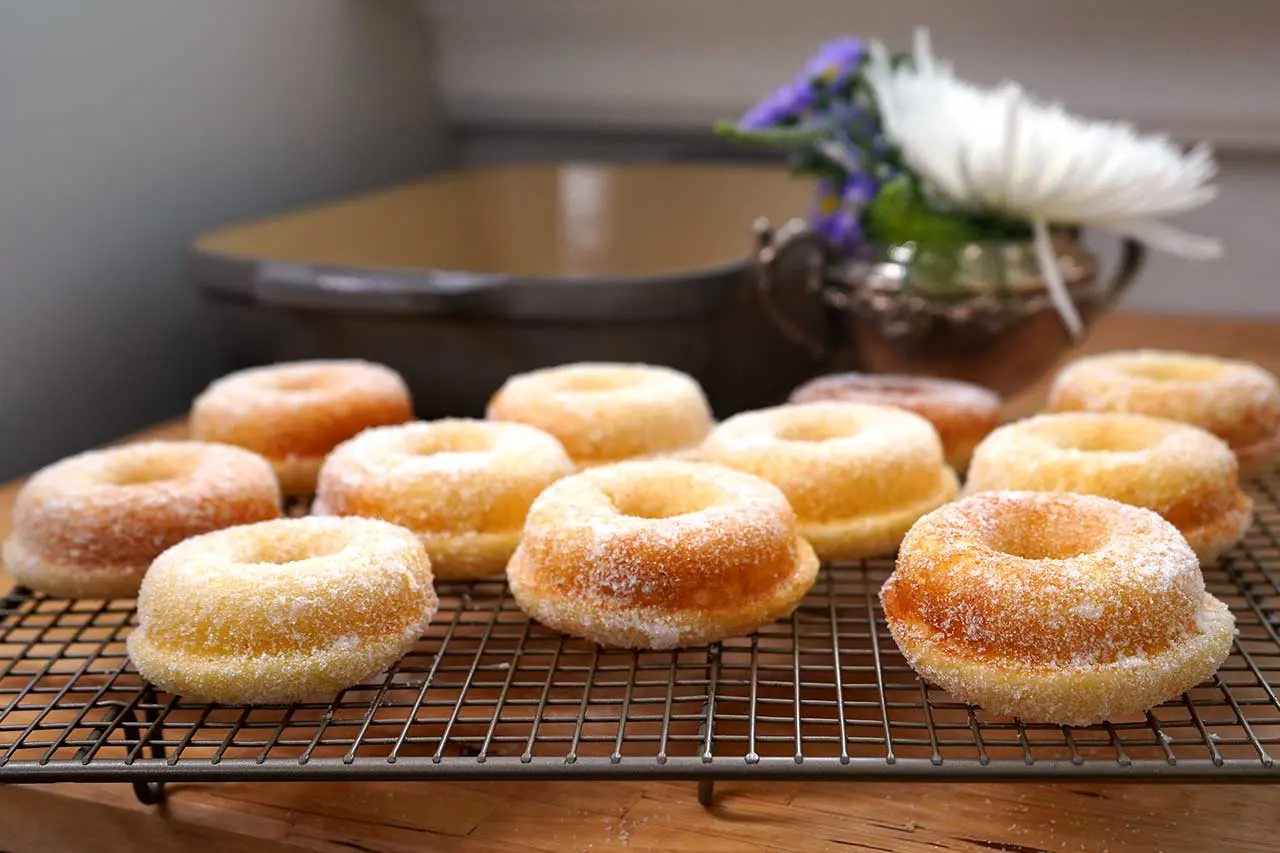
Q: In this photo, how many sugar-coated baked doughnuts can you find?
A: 11